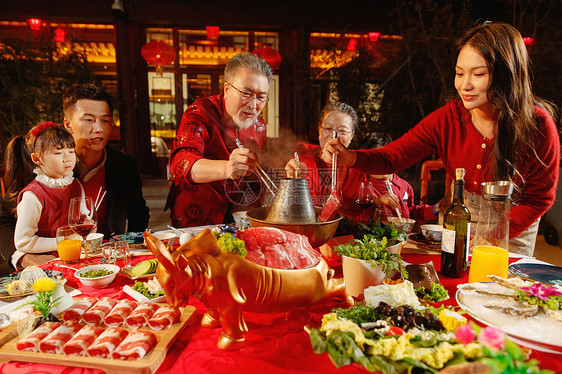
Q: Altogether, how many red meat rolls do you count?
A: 10